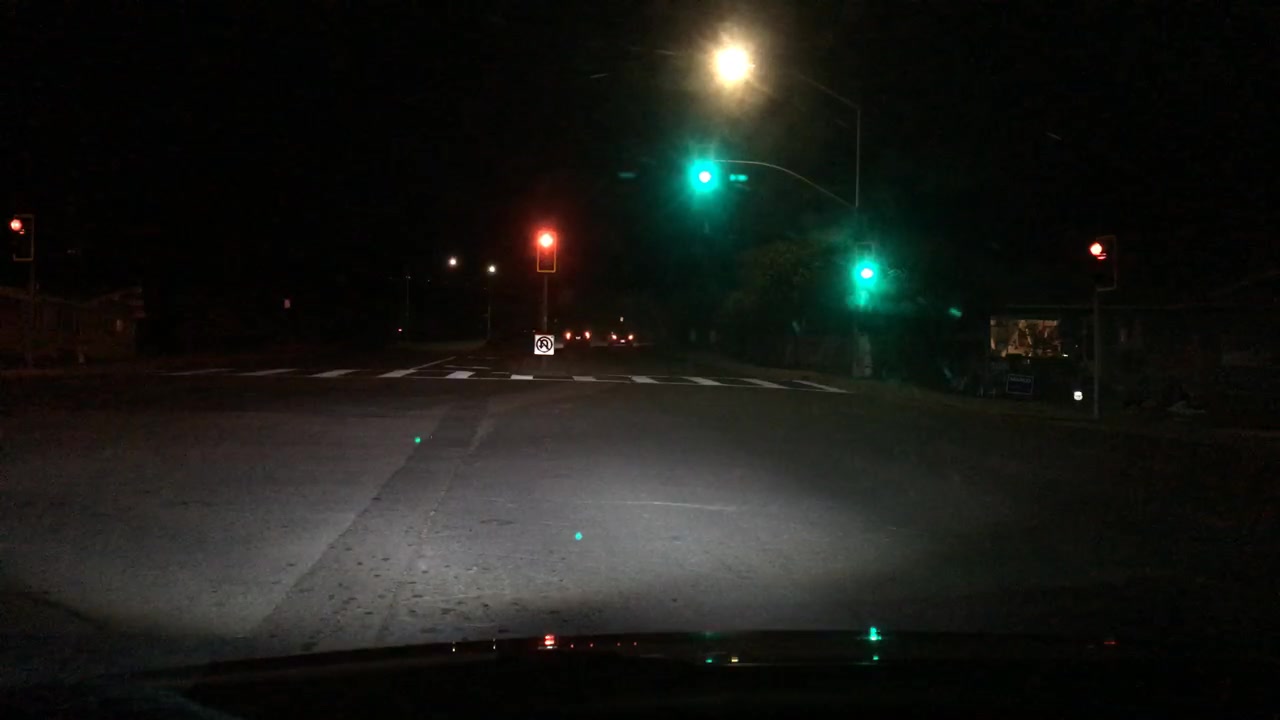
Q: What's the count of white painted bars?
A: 11